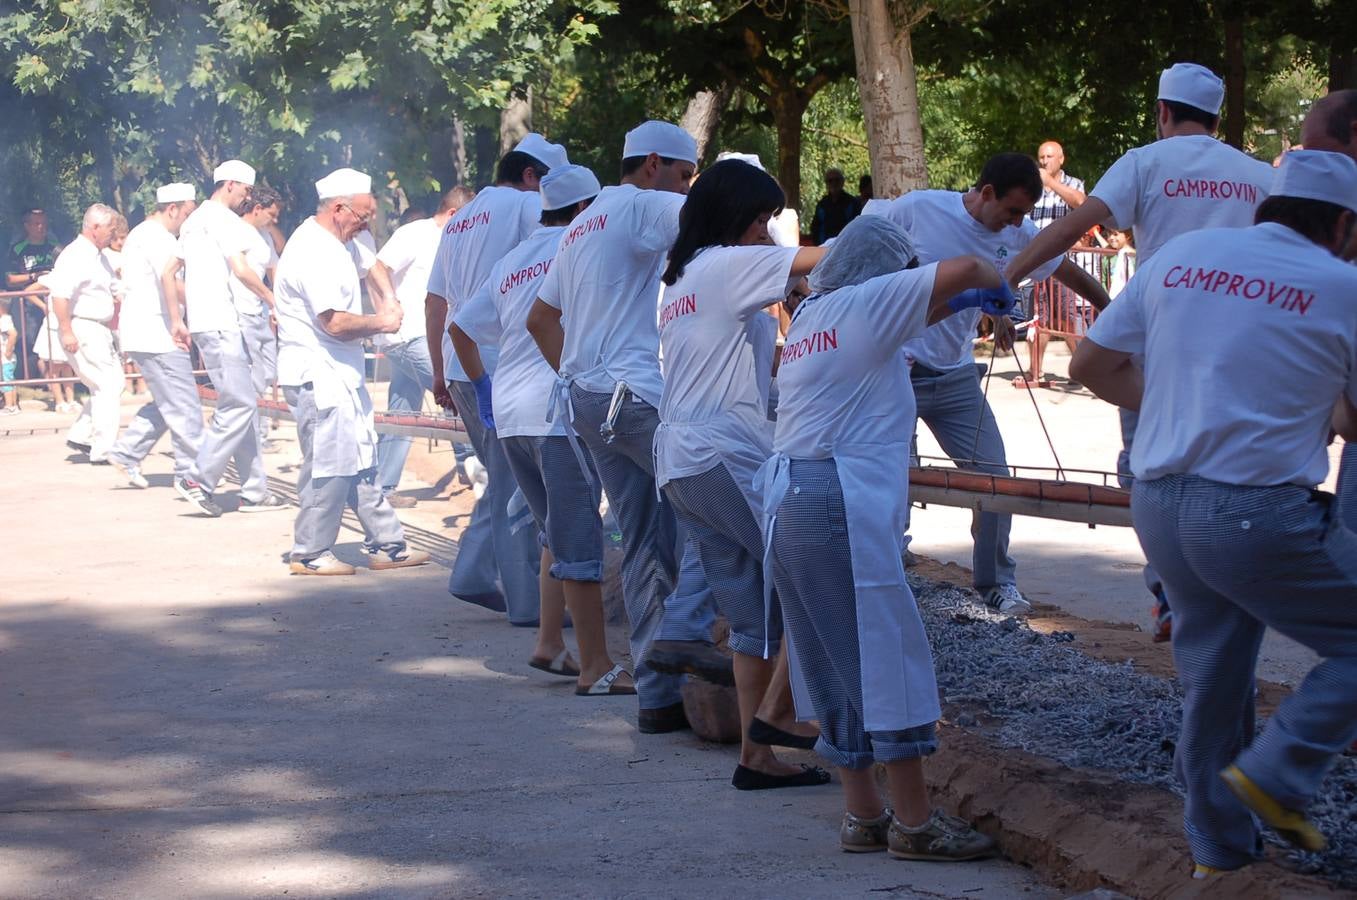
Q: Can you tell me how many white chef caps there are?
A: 9